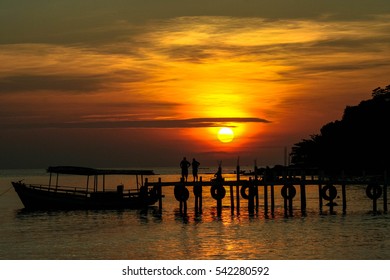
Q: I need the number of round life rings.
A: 6